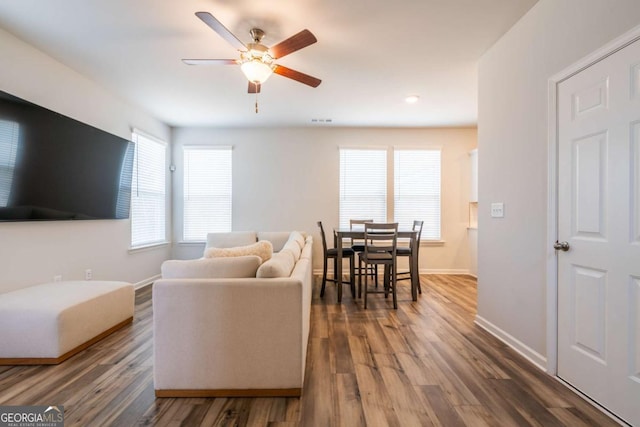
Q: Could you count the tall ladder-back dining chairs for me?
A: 4